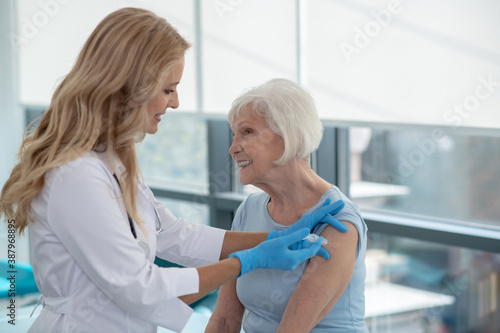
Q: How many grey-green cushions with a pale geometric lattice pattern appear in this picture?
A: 0